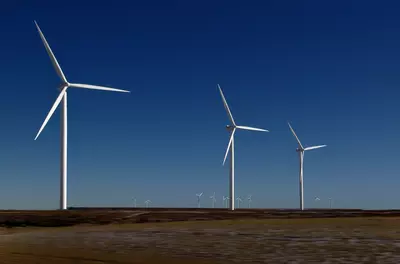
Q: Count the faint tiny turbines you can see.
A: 9